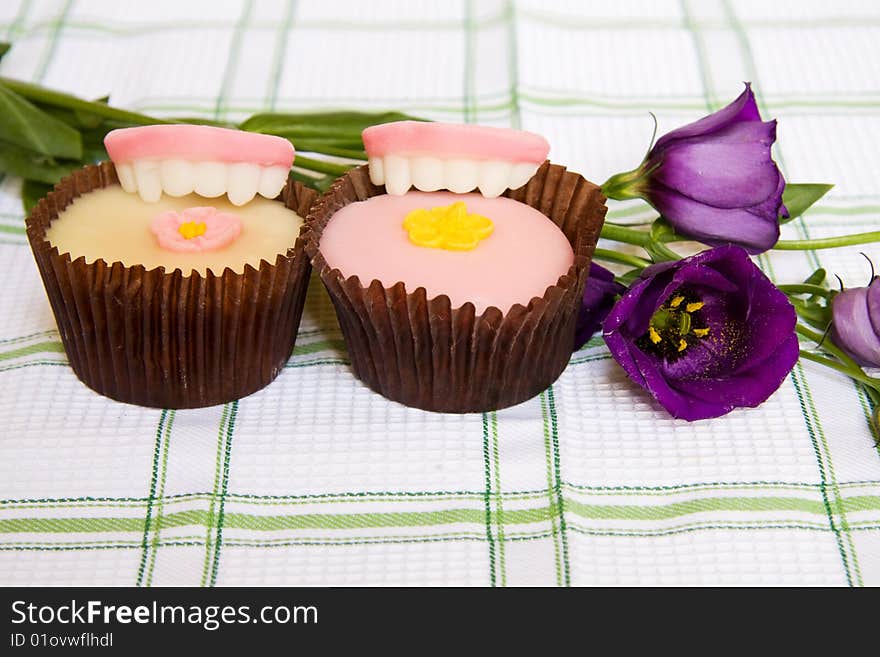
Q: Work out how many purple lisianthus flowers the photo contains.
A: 4